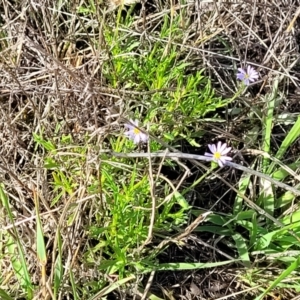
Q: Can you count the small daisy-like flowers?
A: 3